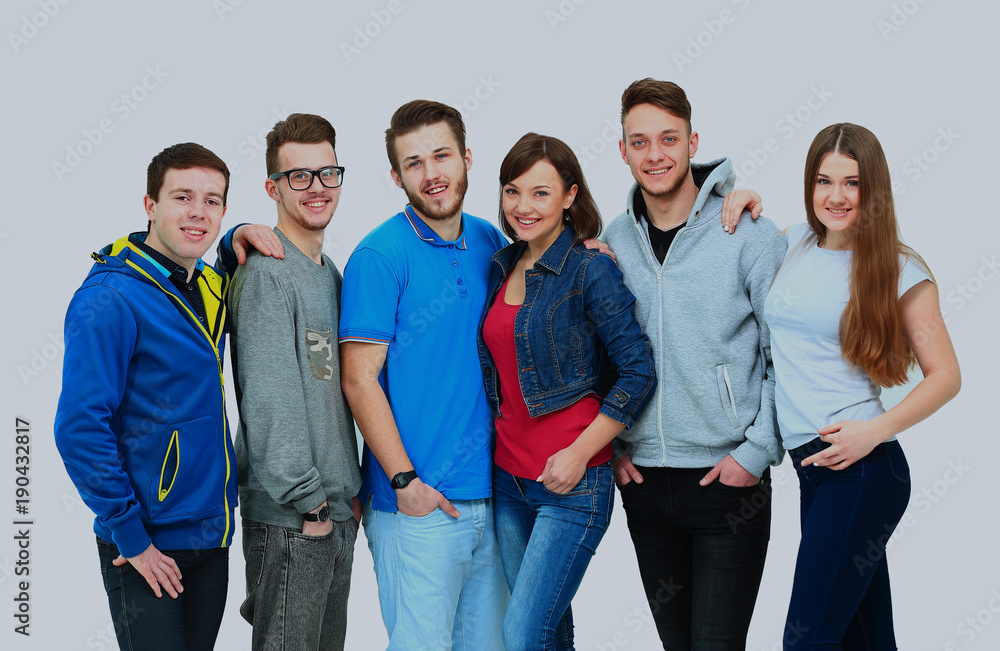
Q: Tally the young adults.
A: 6